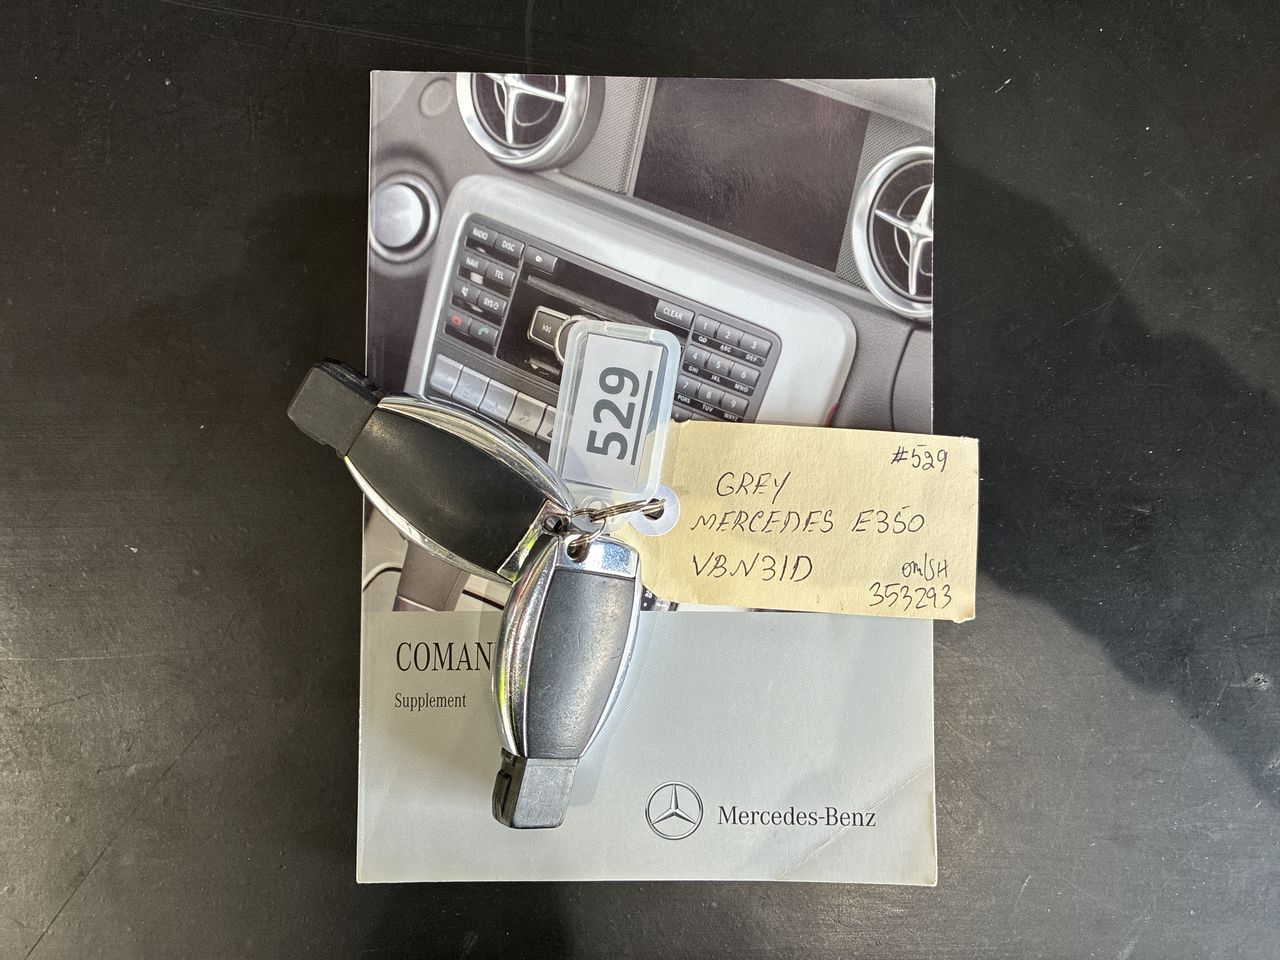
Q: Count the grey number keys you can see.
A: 9